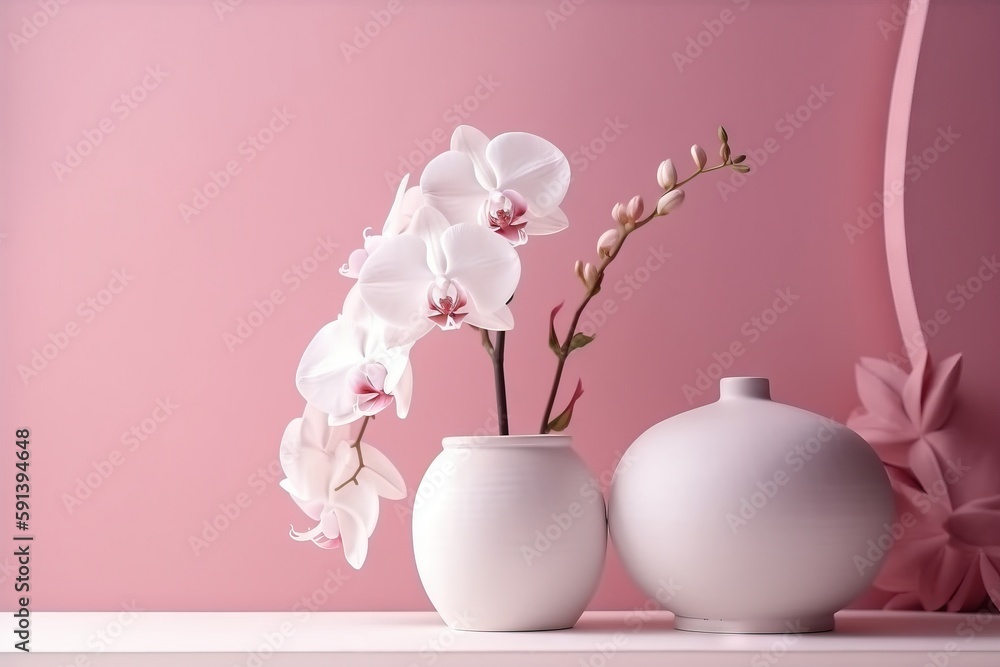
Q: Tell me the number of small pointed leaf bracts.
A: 3